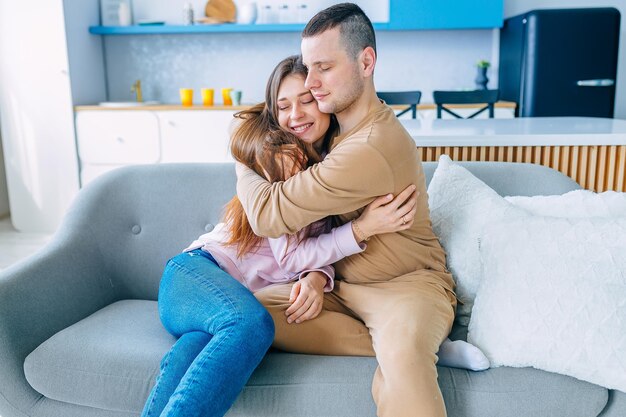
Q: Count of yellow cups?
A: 3